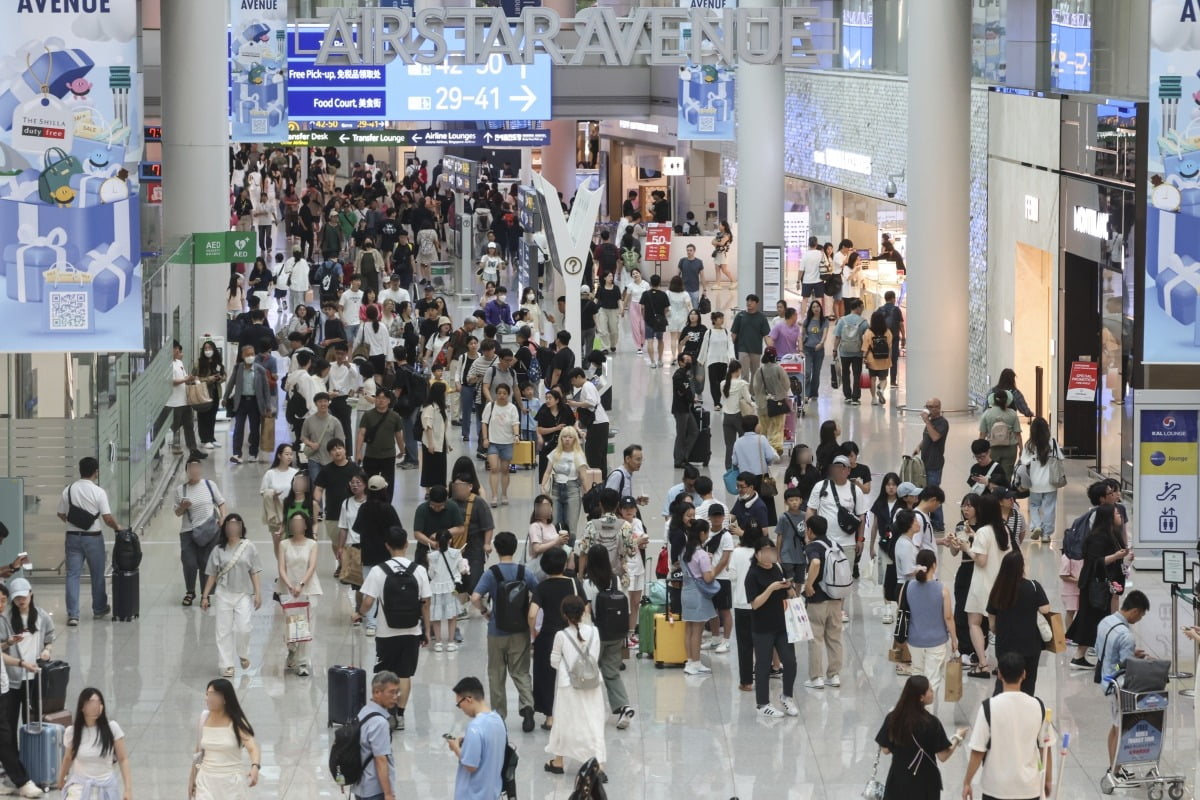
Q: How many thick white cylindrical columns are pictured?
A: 3